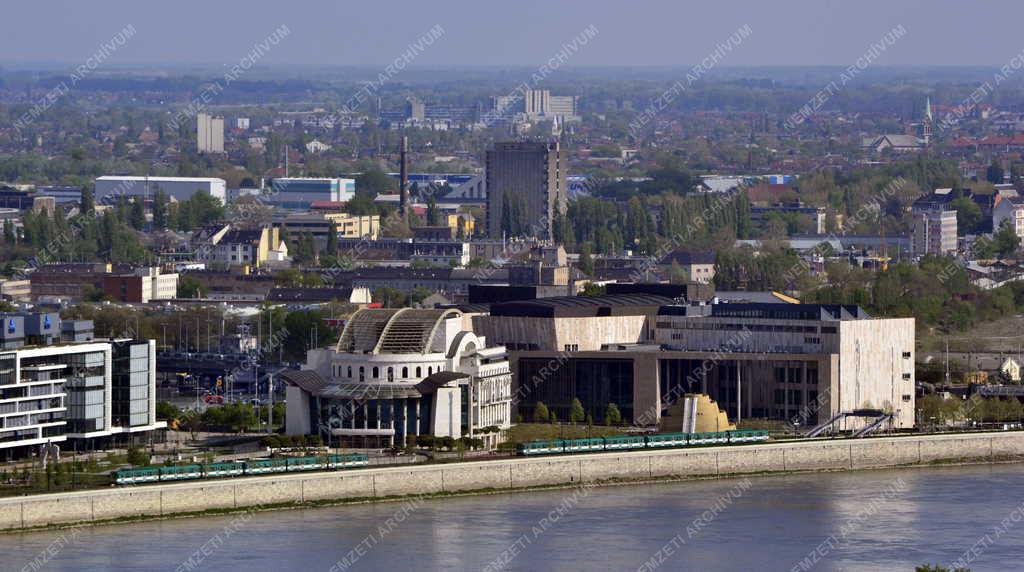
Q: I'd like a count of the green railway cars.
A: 12